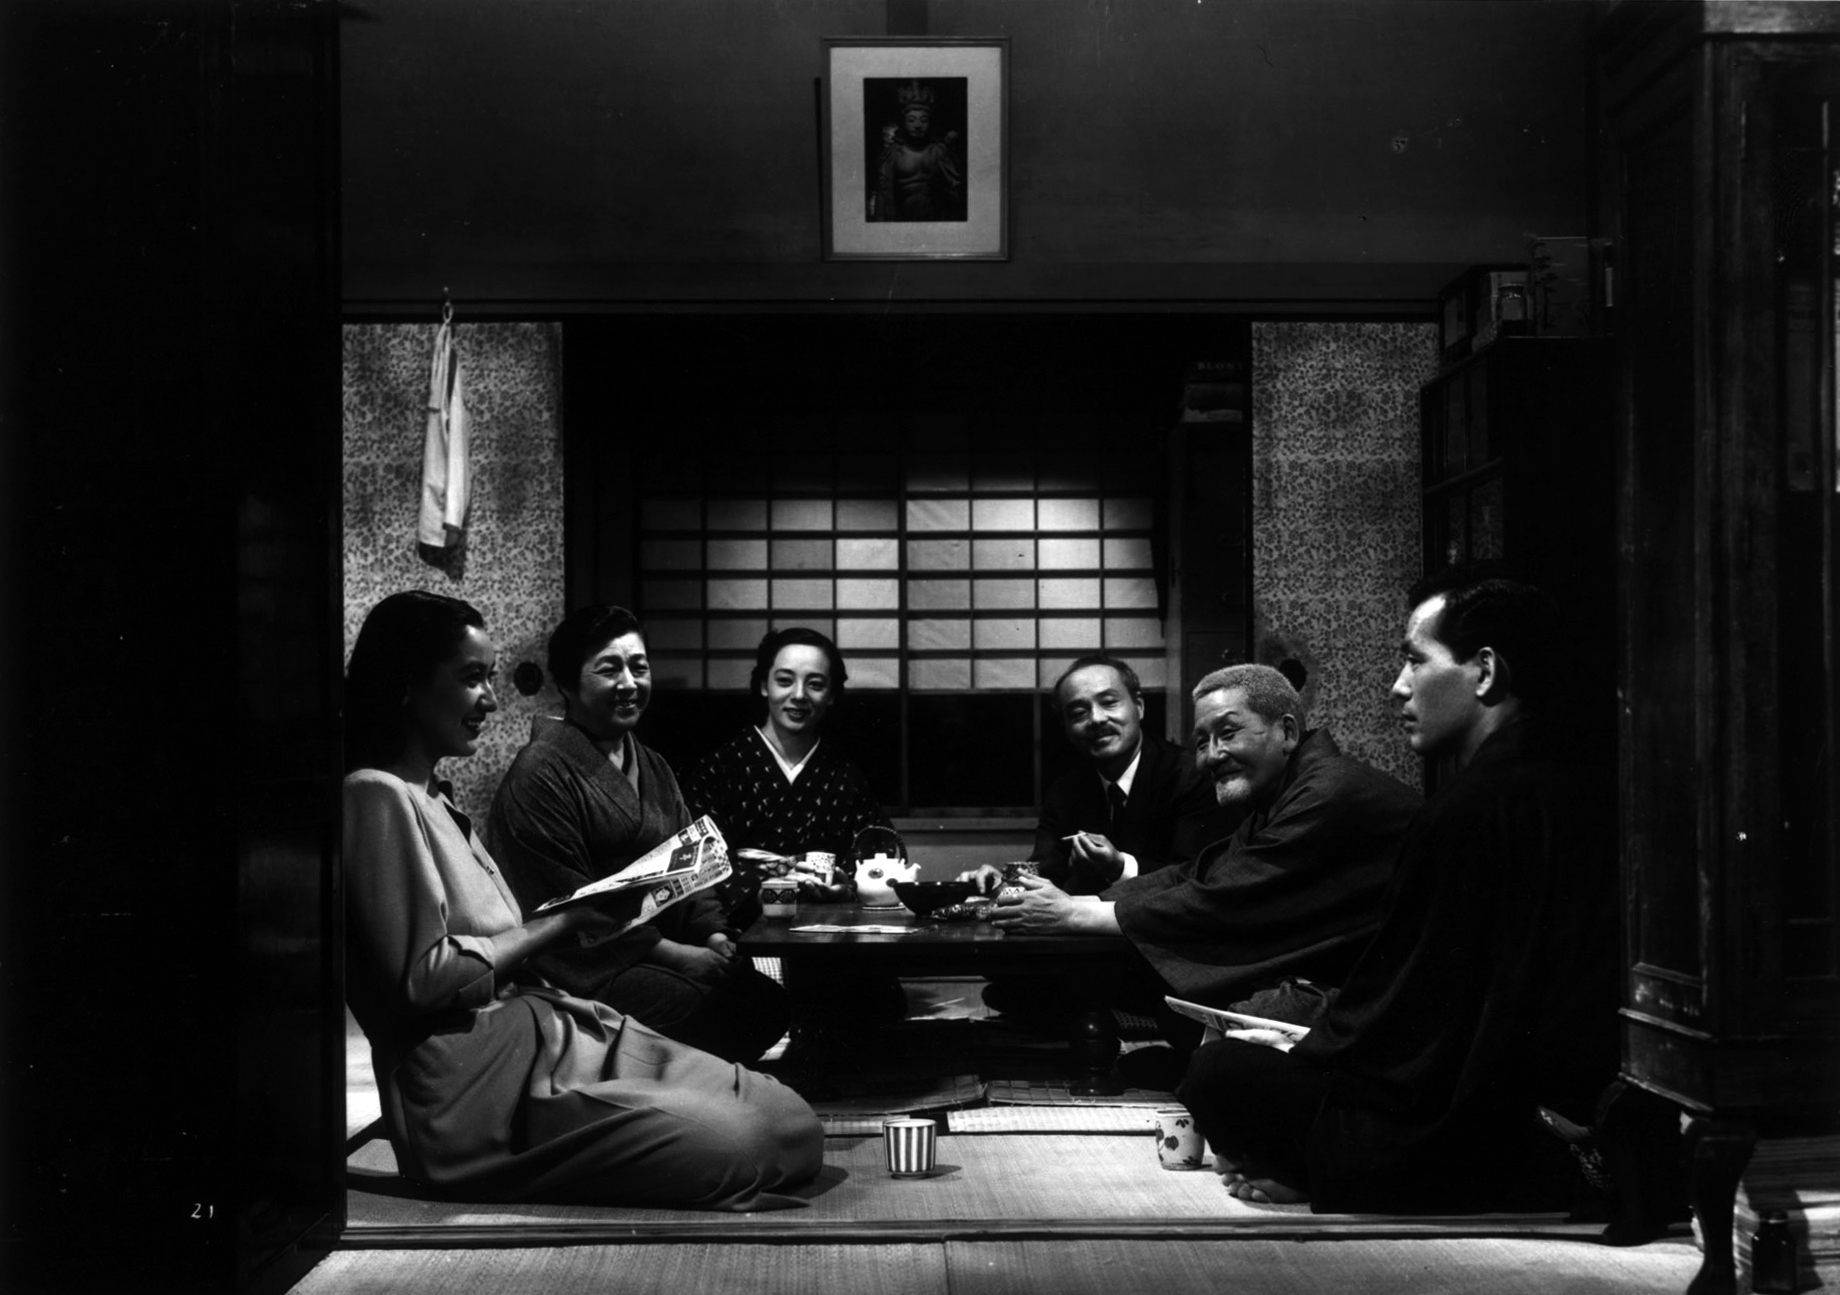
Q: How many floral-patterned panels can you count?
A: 2